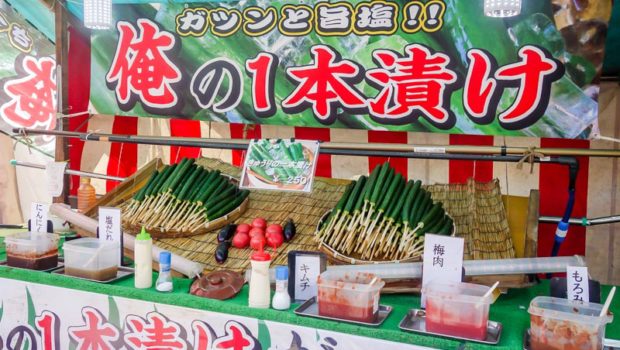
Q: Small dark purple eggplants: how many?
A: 3